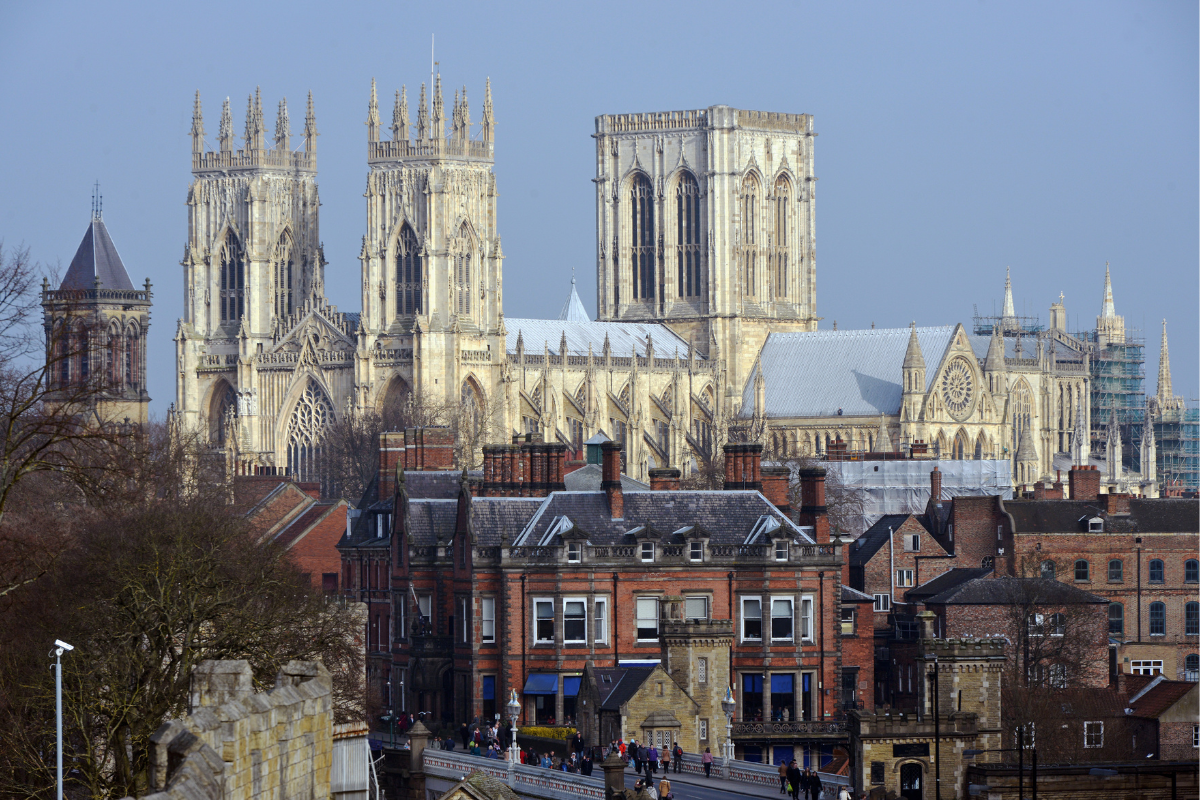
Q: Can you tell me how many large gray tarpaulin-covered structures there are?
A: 1